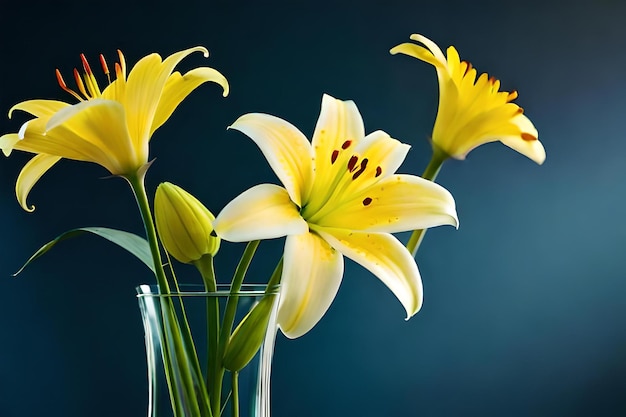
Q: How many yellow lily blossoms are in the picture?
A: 3